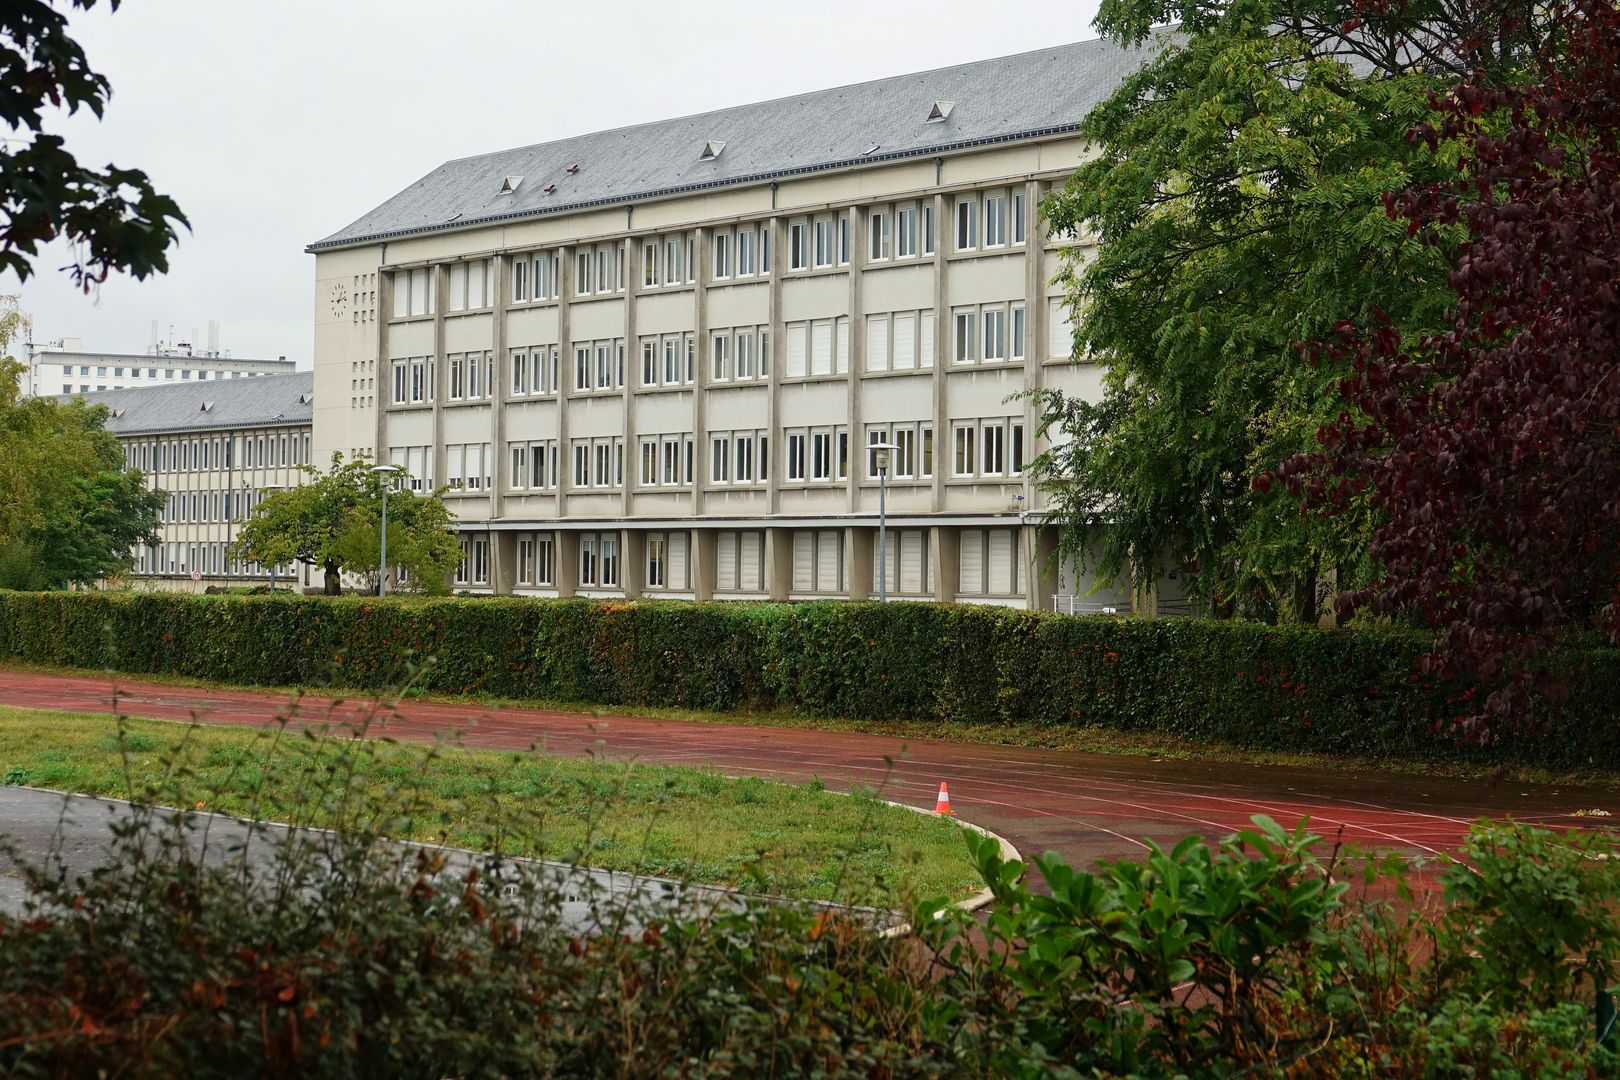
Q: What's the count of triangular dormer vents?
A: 6